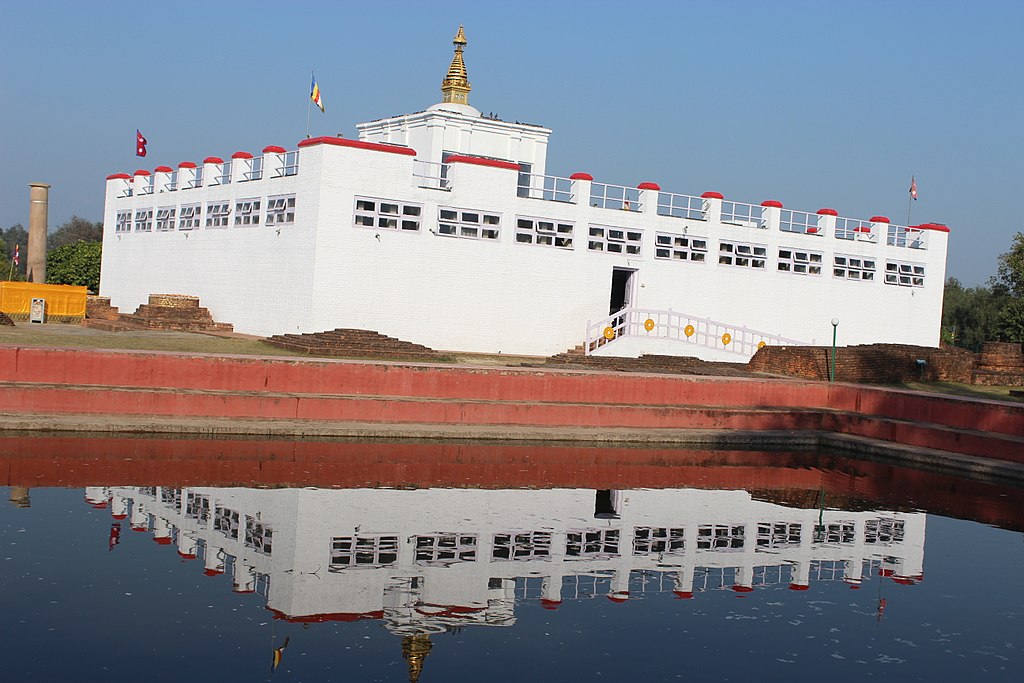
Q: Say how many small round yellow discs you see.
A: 5